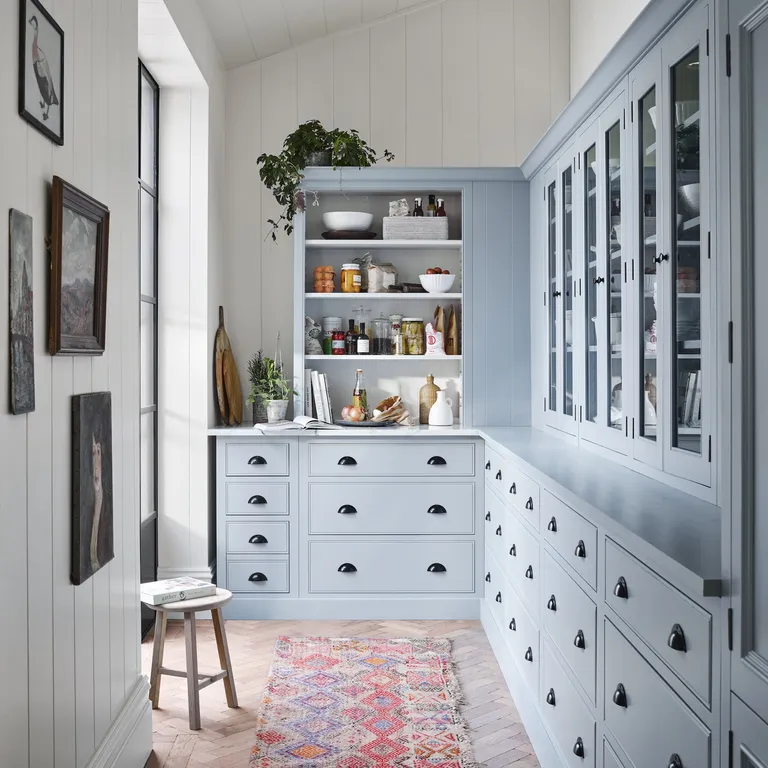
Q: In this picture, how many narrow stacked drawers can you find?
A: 4